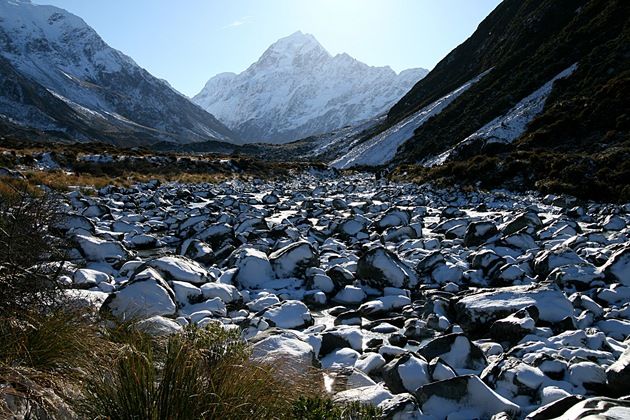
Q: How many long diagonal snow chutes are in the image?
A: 2